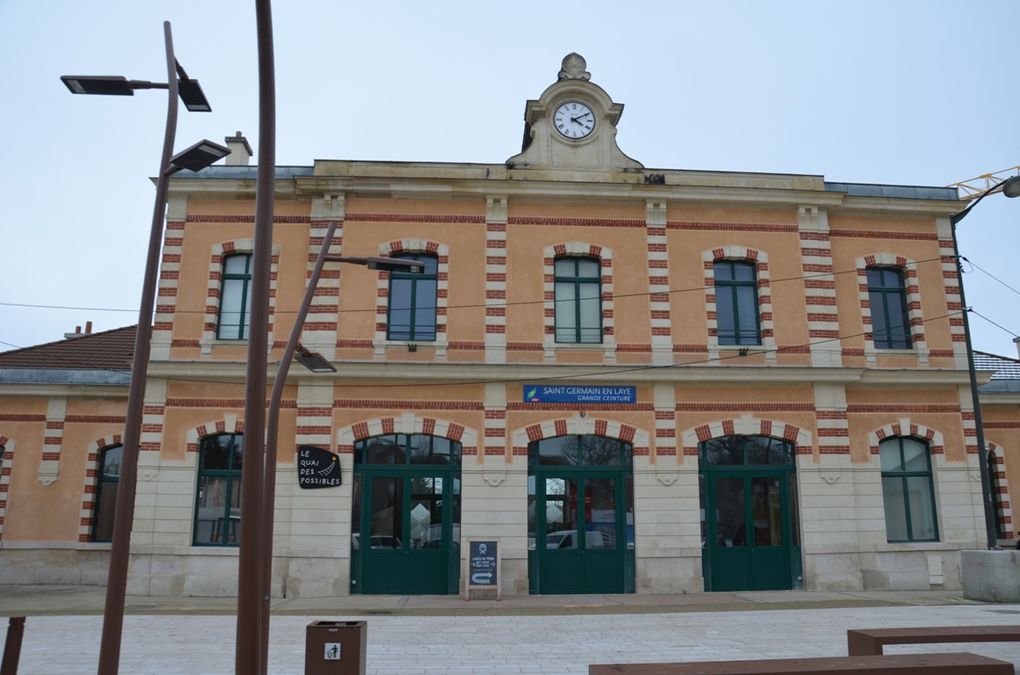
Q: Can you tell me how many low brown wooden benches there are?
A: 2